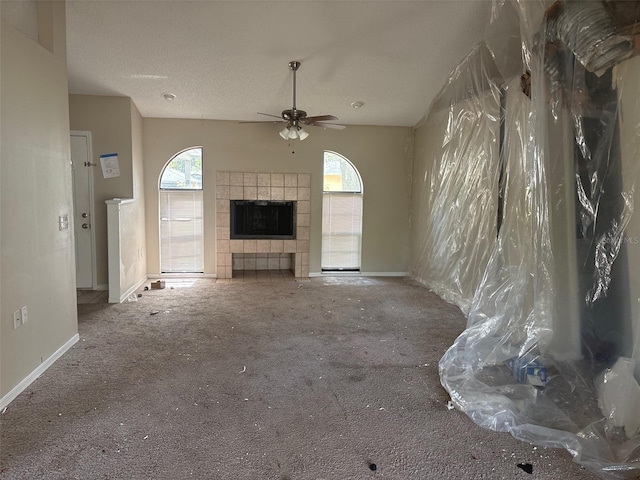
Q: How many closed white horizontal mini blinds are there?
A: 2